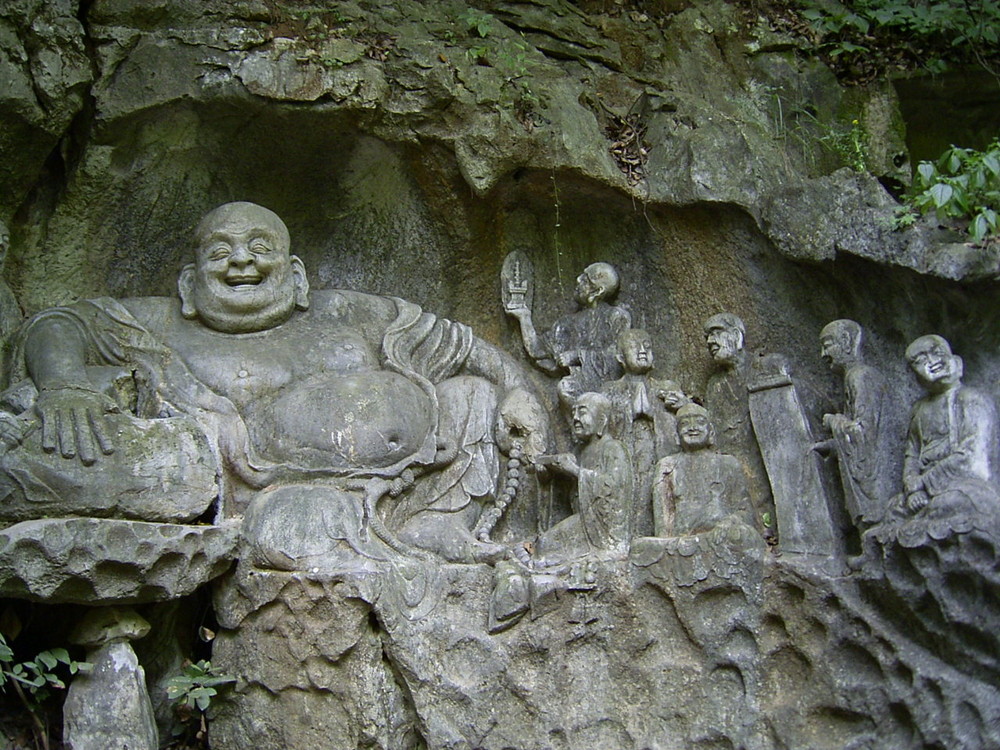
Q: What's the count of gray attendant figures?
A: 7